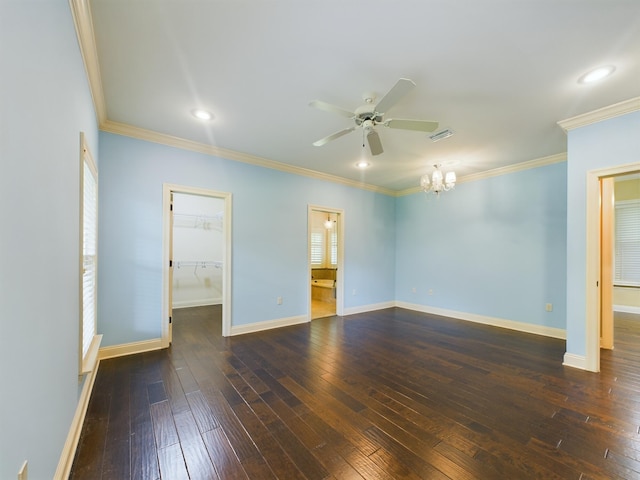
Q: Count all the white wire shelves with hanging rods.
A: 2